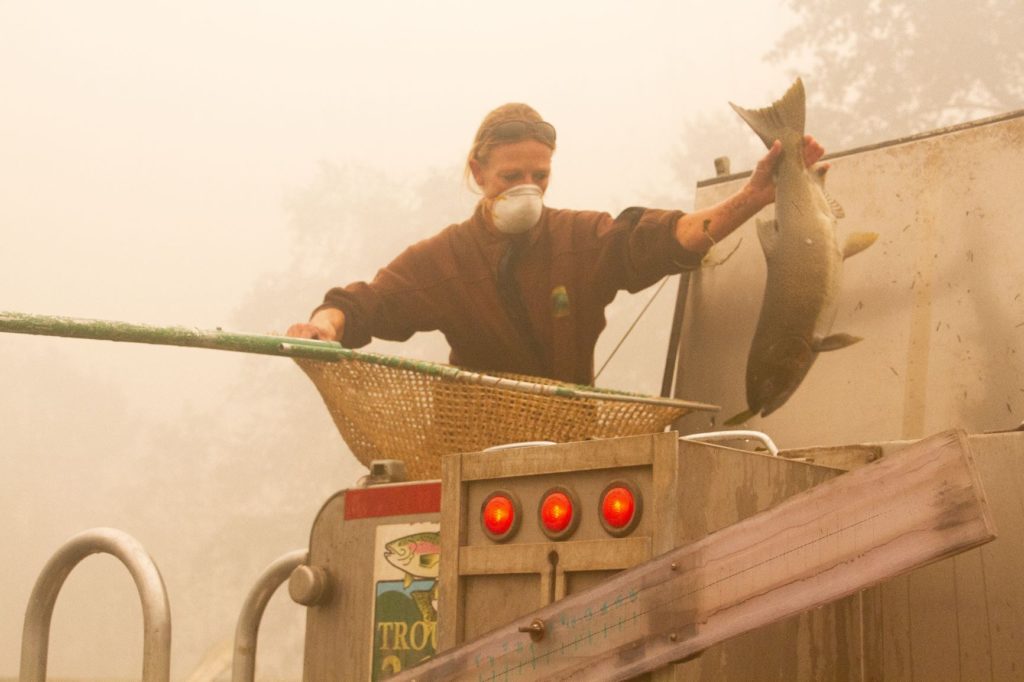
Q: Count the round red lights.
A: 3